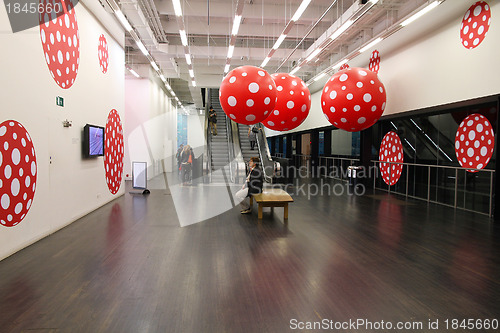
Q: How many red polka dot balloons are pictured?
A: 3